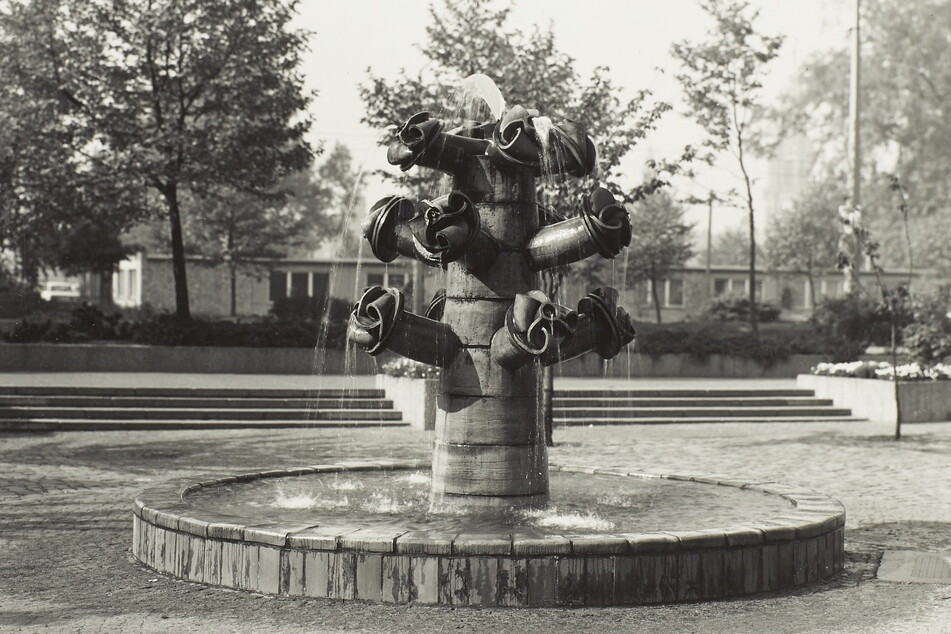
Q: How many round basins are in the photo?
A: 1